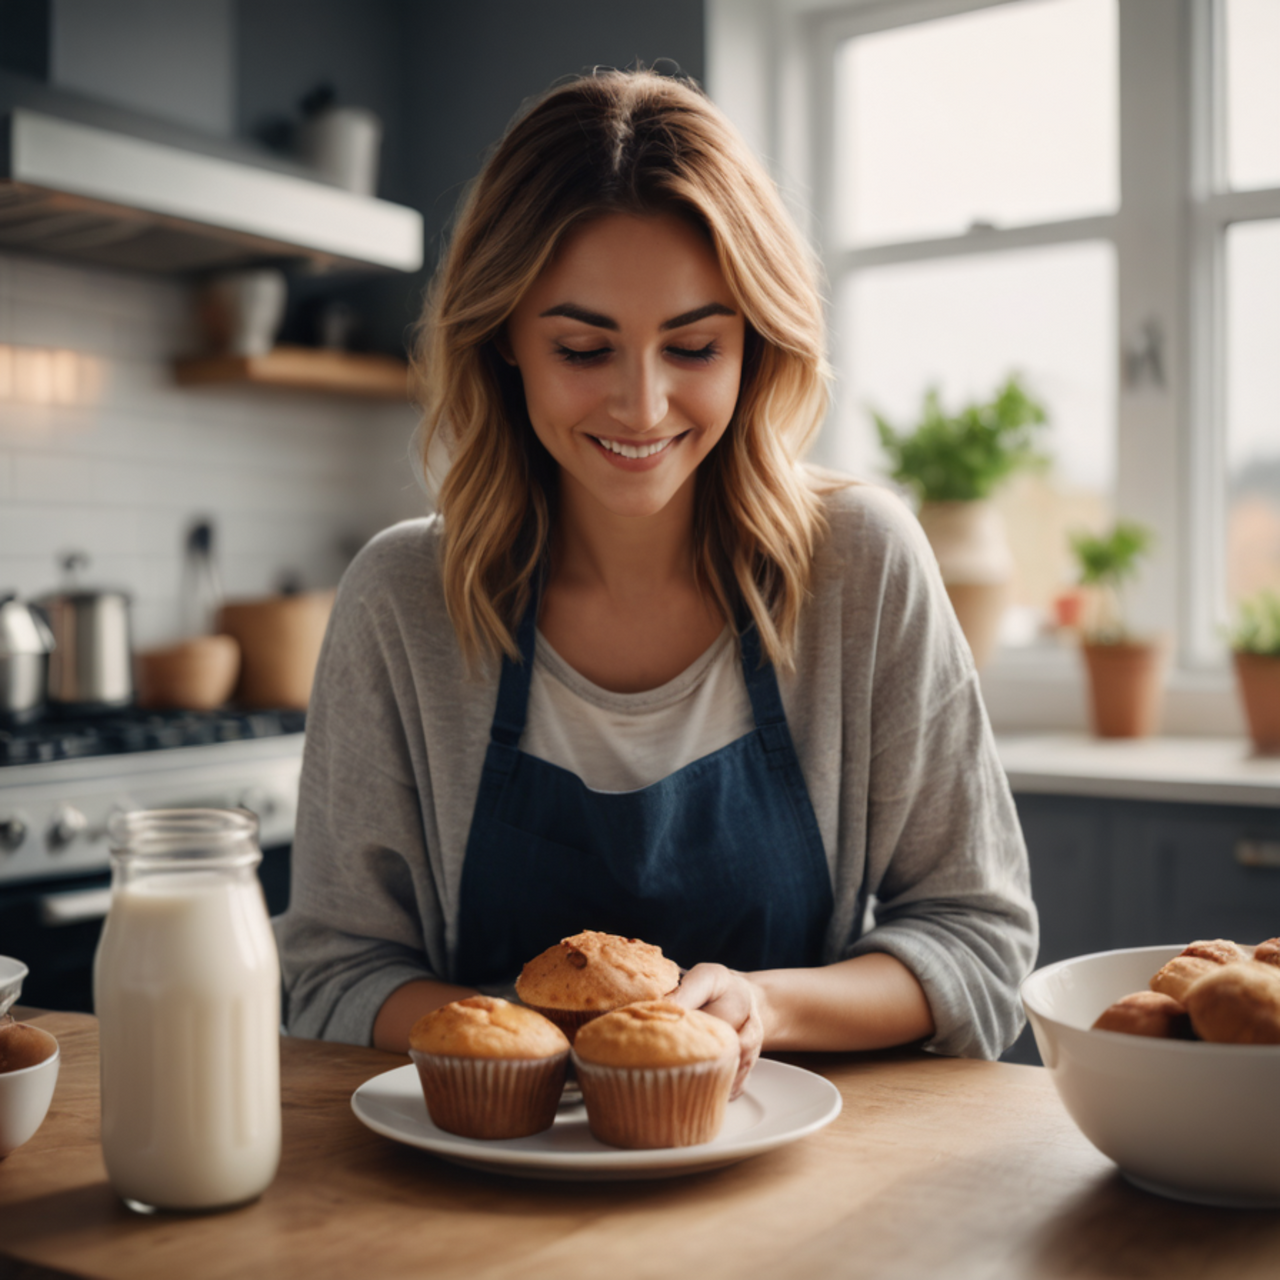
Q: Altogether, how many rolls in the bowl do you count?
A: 5